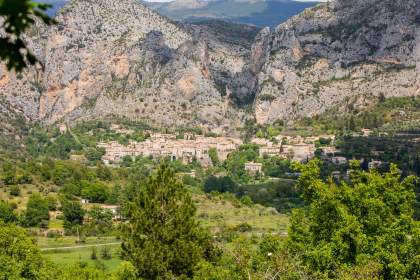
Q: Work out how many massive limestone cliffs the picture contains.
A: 2